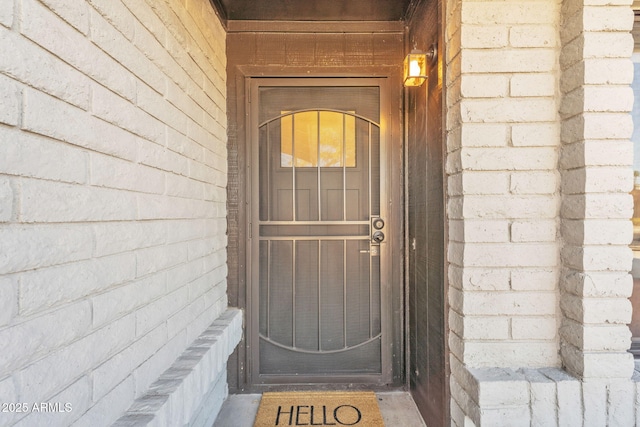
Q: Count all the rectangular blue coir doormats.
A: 0